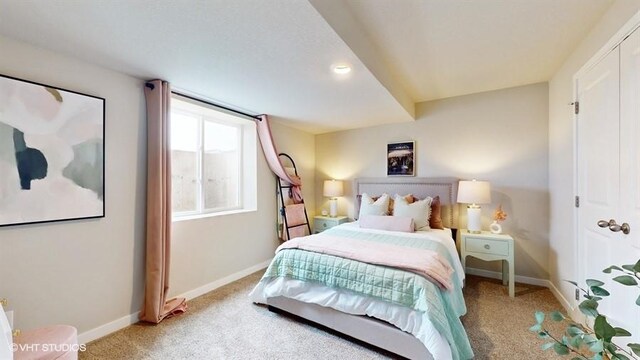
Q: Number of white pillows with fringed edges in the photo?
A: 2